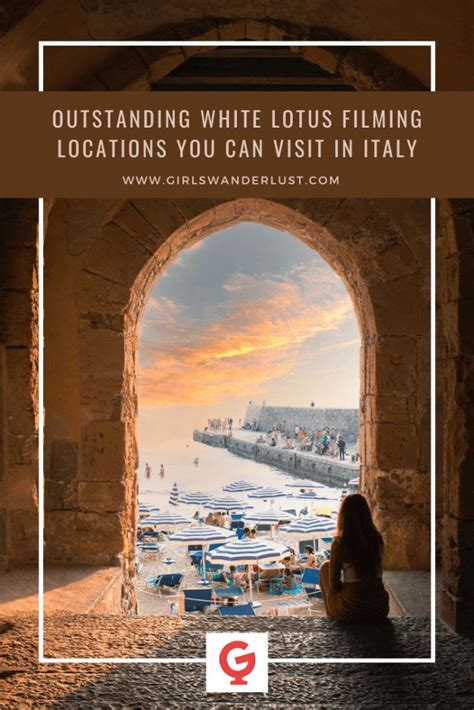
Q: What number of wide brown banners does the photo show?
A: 1